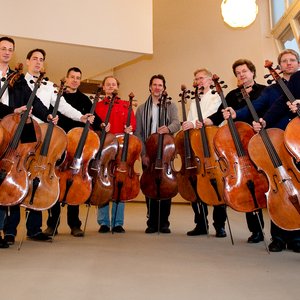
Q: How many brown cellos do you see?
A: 12